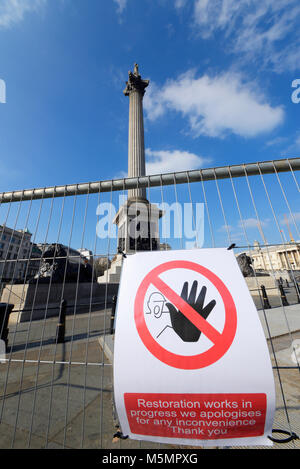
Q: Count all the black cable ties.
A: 4